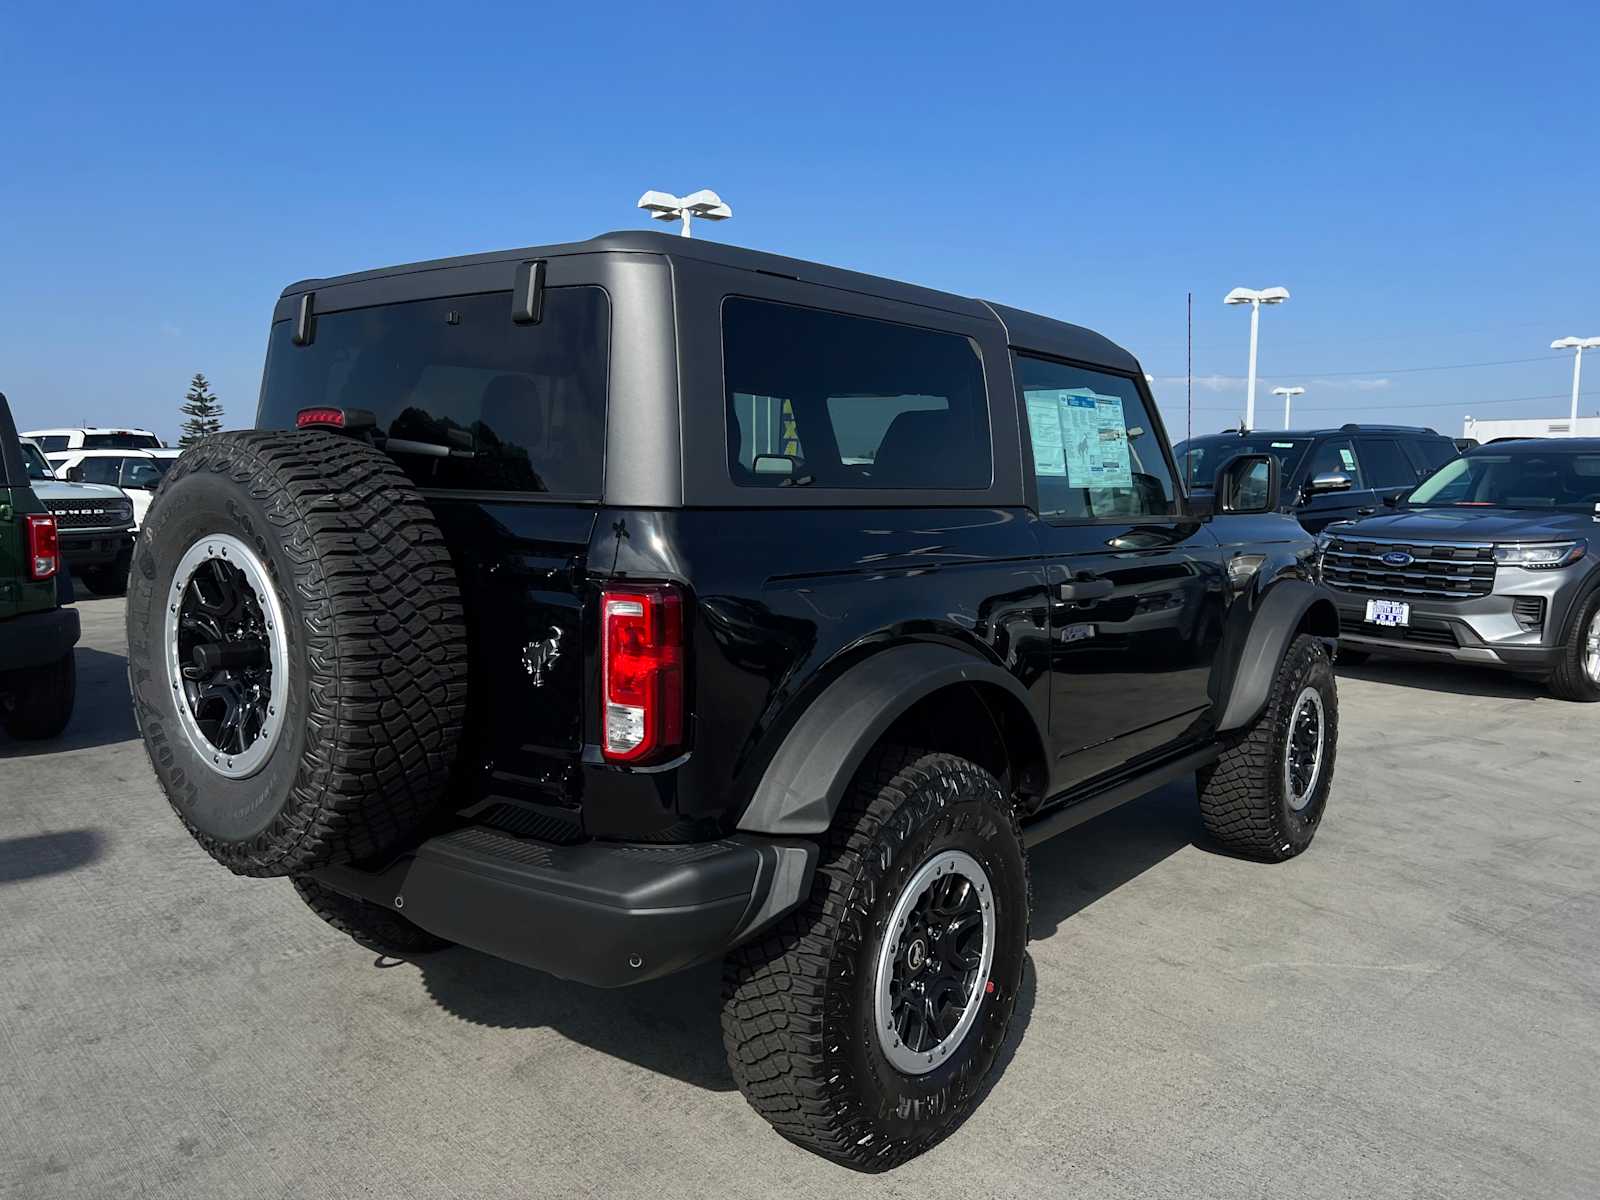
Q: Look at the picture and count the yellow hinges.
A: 0